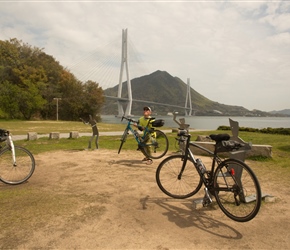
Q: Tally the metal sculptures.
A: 3